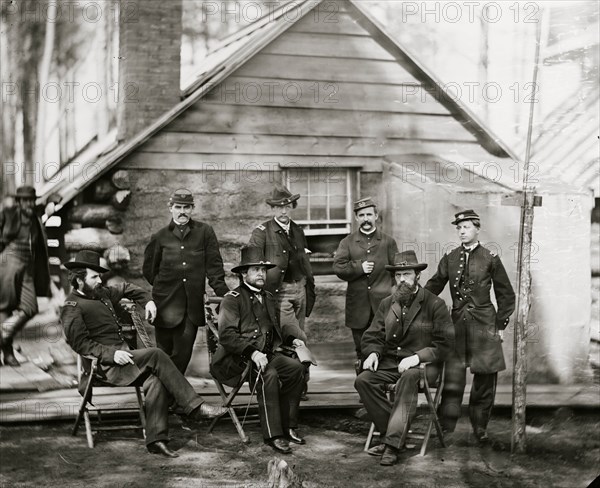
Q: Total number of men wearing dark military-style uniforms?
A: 7